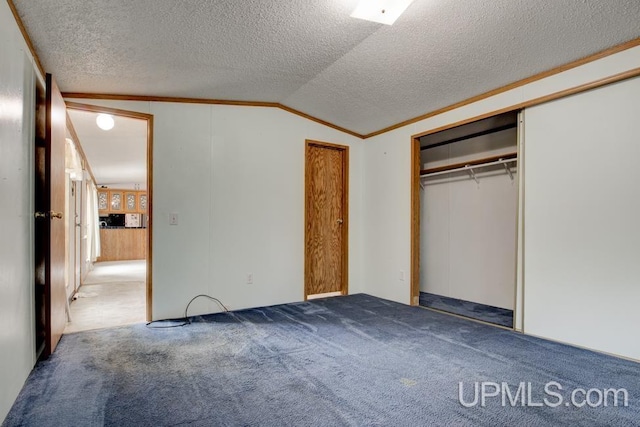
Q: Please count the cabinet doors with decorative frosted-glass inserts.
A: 4